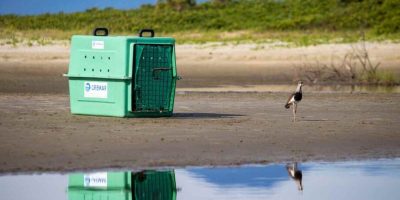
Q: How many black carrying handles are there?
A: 2